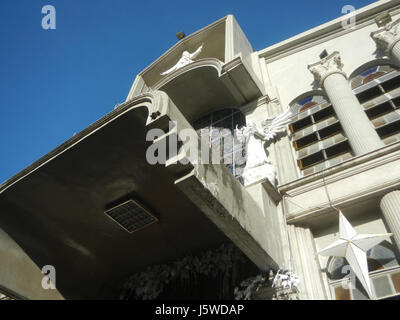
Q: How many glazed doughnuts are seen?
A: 0